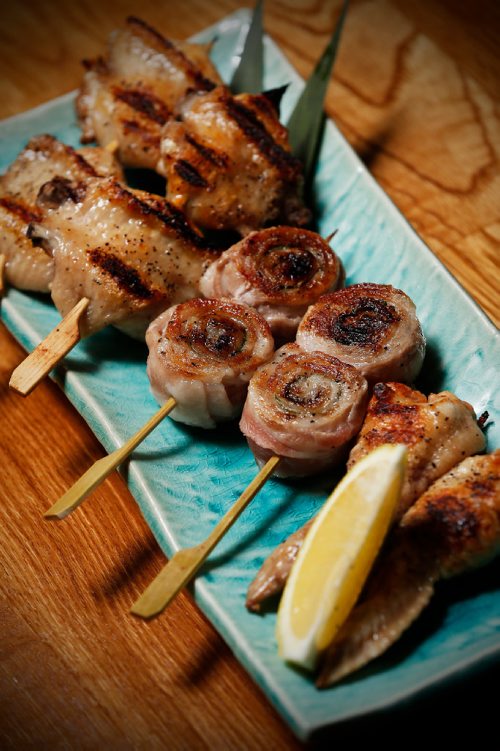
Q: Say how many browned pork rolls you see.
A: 4